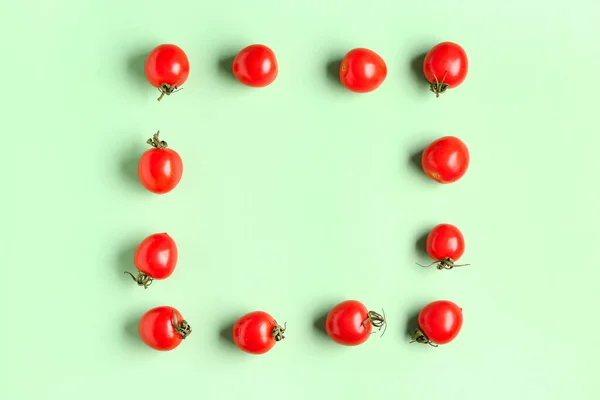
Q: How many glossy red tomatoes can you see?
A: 12